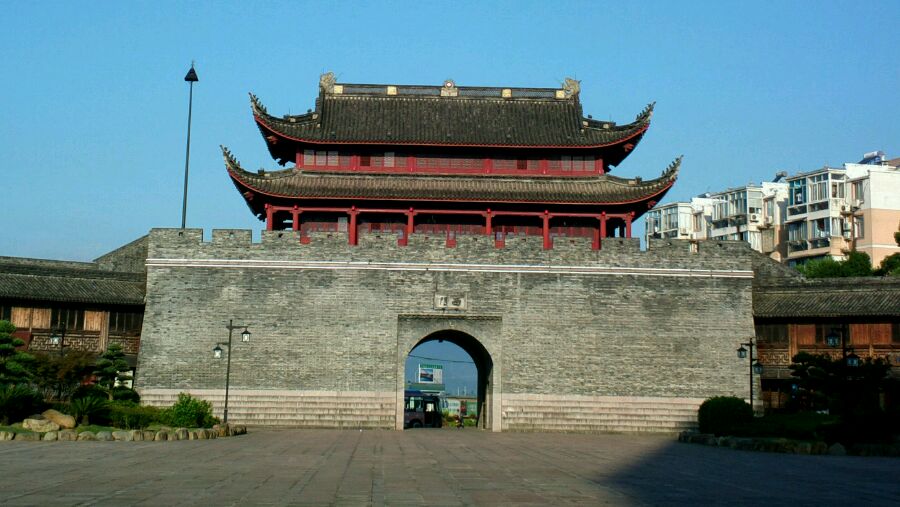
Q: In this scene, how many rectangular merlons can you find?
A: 12